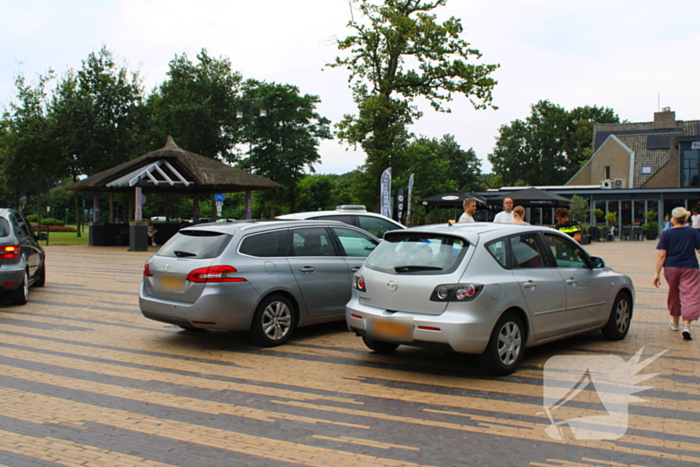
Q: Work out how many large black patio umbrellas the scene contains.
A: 2